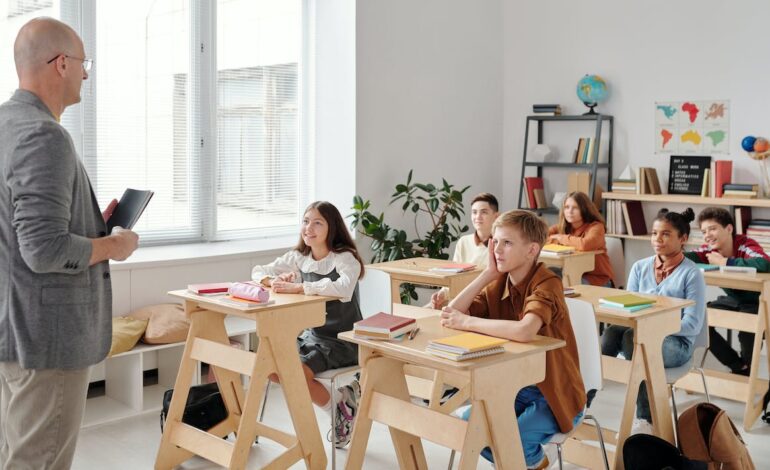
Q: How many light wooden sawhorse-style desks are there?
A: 6